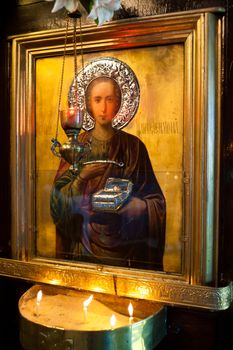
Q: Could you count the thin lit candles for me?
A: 4